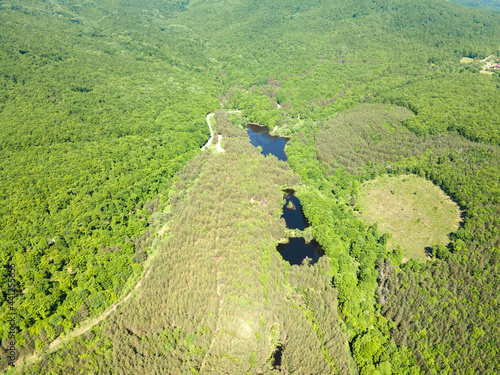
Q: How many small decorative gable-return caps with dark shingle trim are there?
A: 0